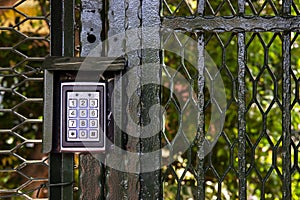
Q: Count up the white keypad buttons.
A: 12